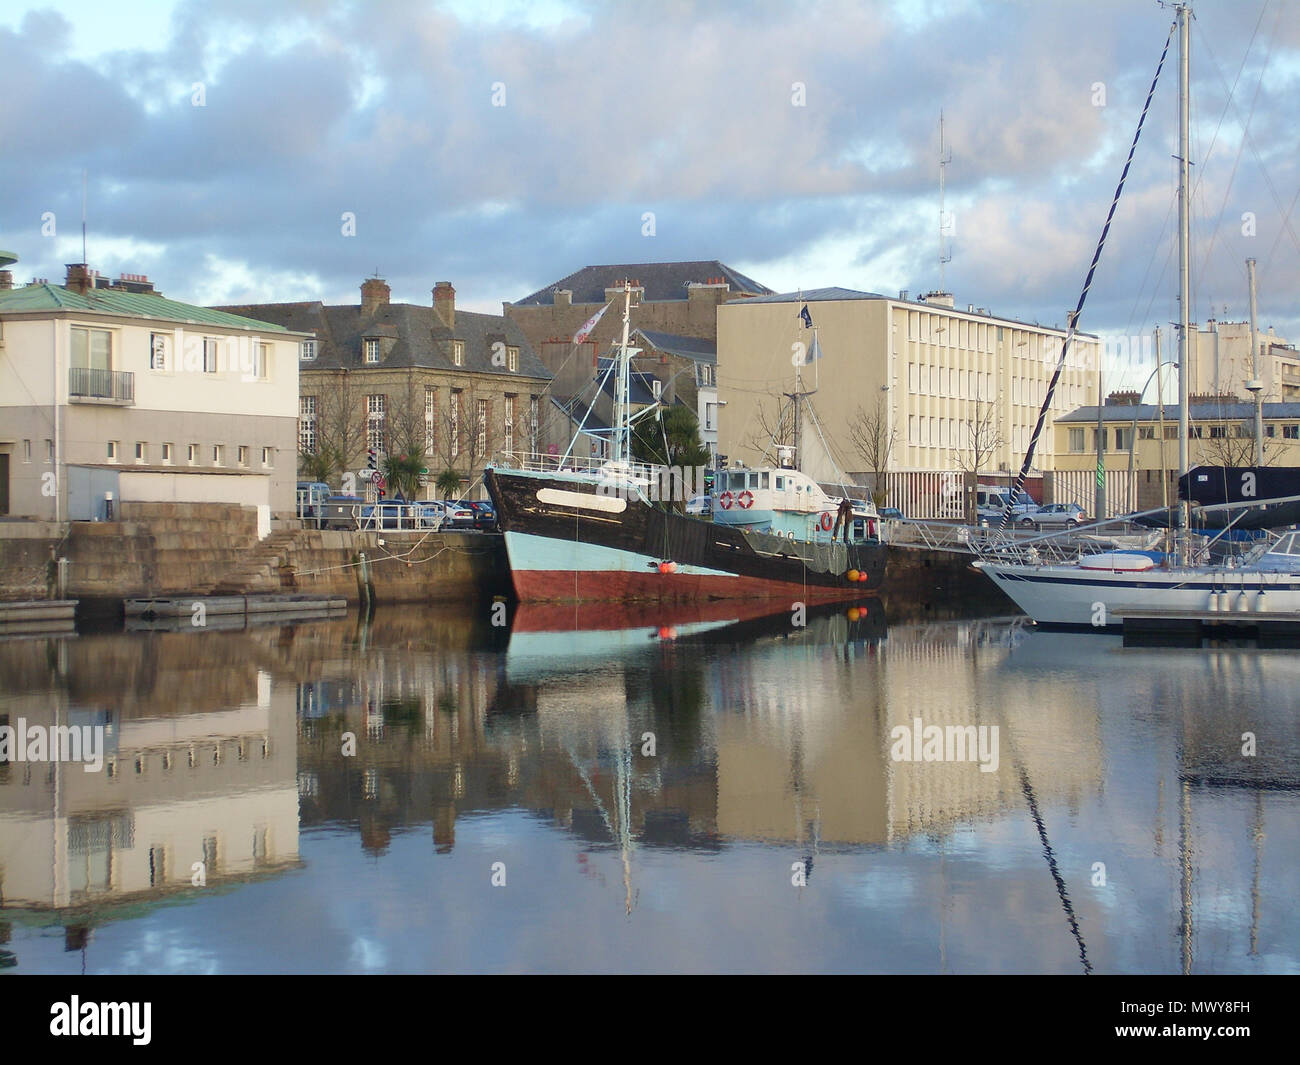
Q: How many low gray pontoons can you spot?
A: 2